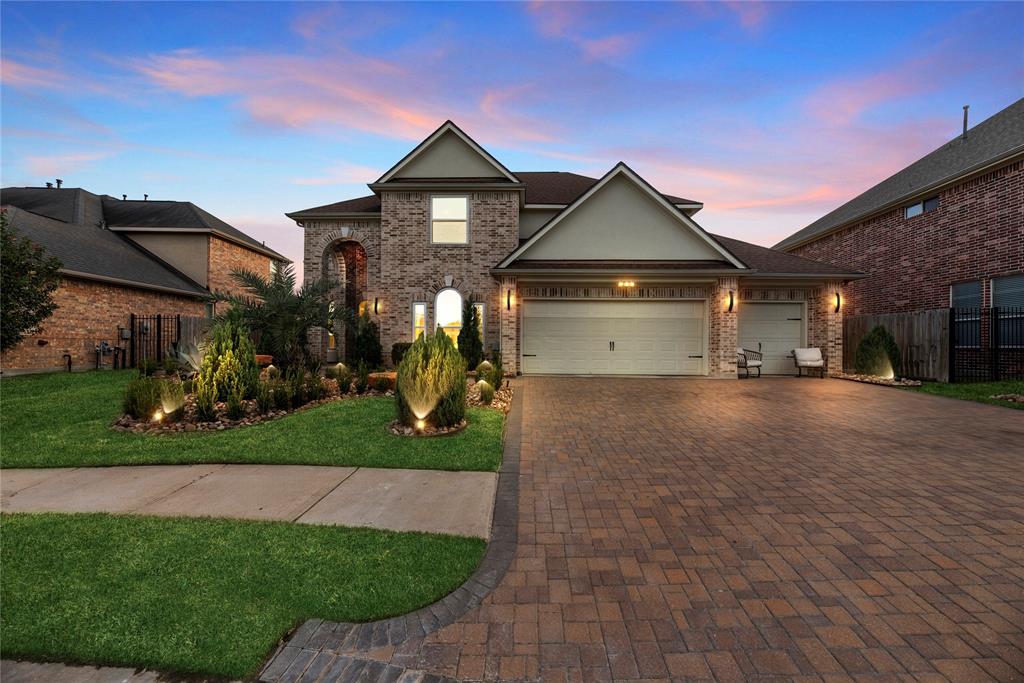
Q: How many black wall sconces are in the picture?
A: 4